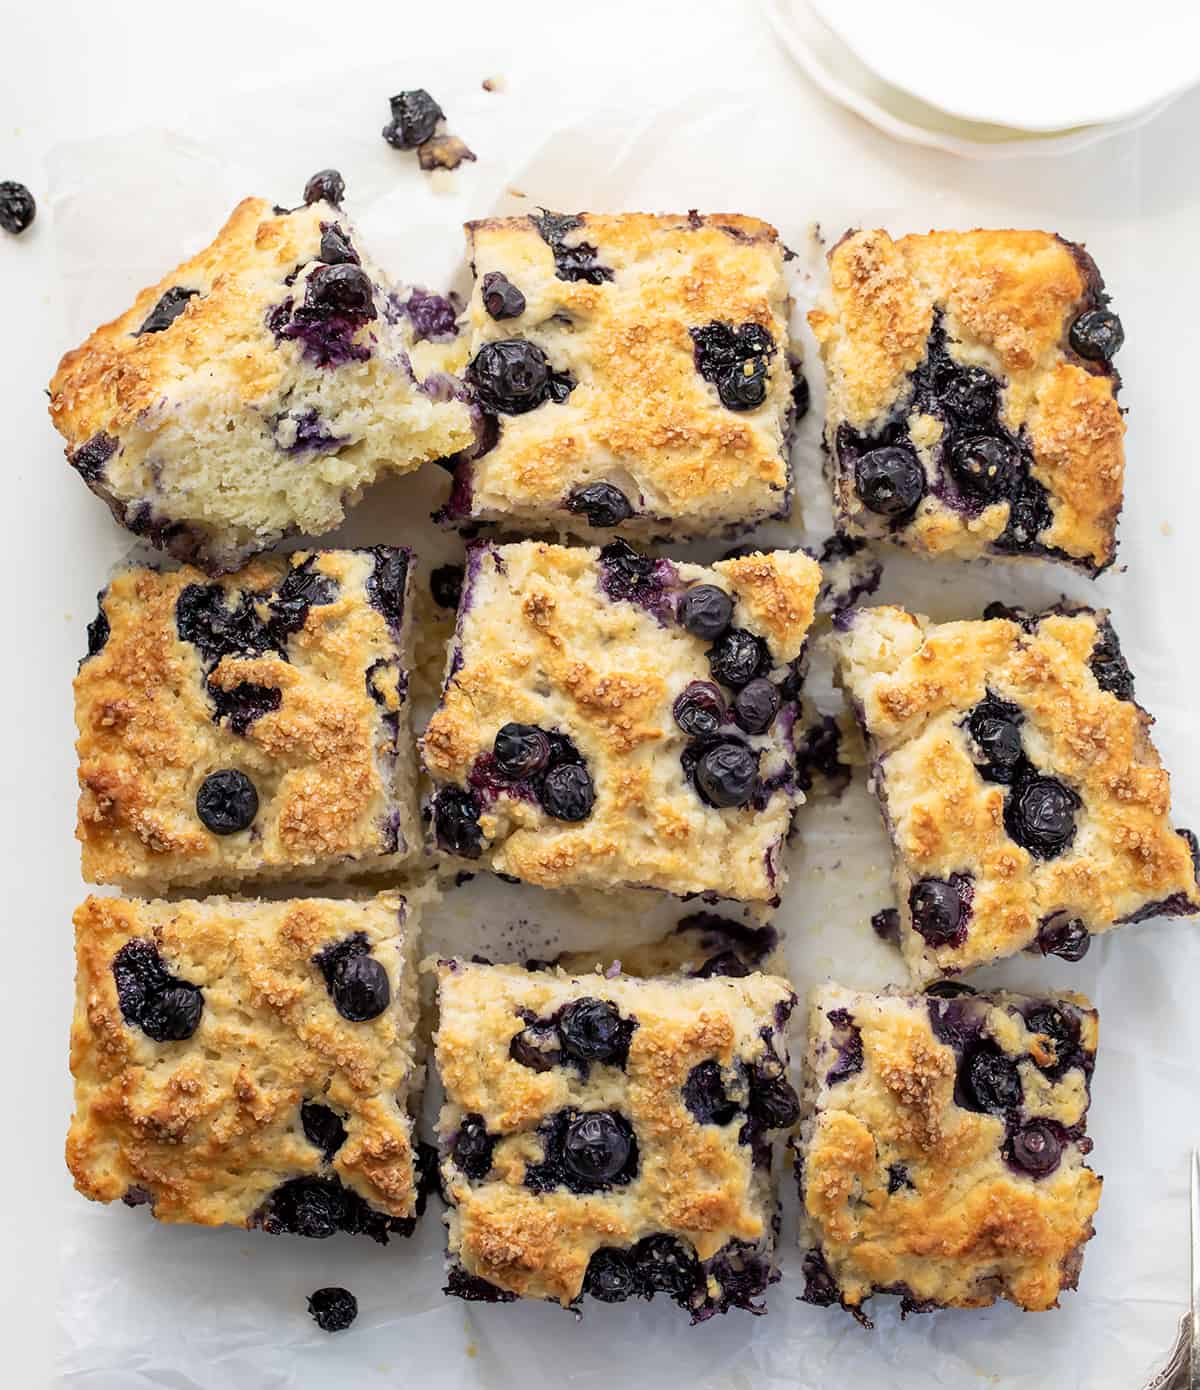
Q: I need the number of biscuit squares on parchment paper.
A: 9